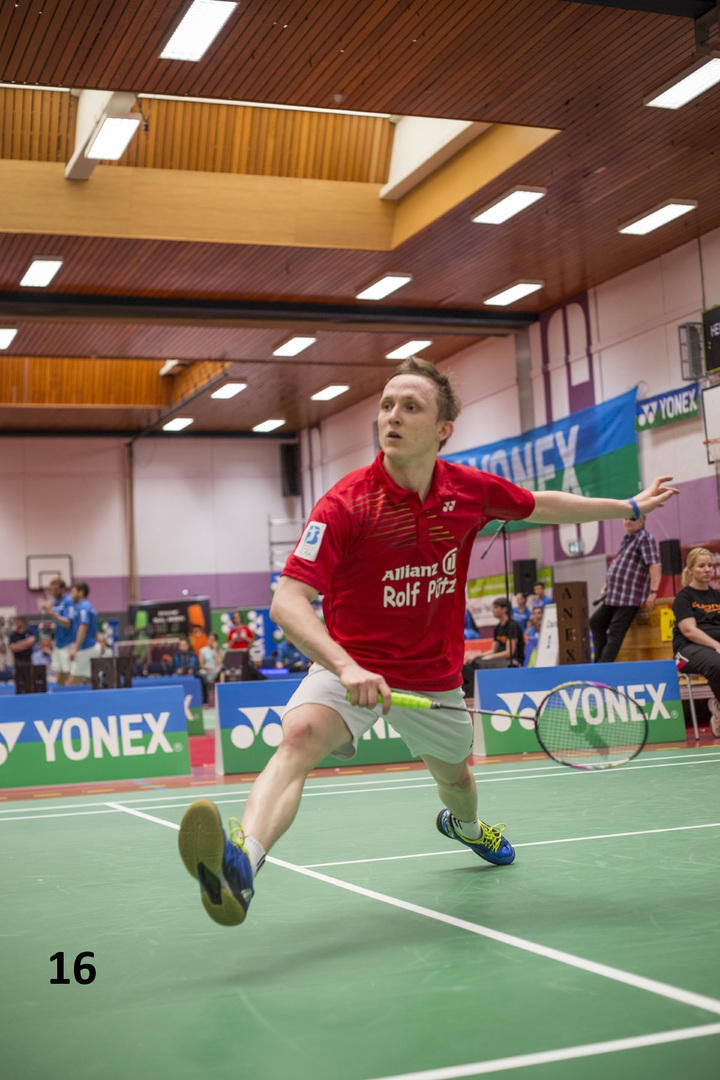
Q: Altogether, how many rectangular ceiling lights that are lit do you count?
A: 15